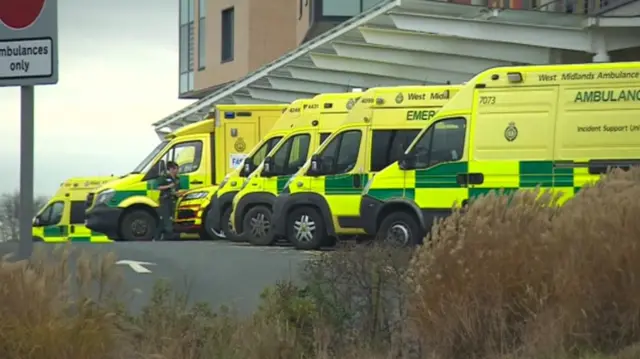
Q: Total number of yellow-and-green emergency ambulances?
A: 6